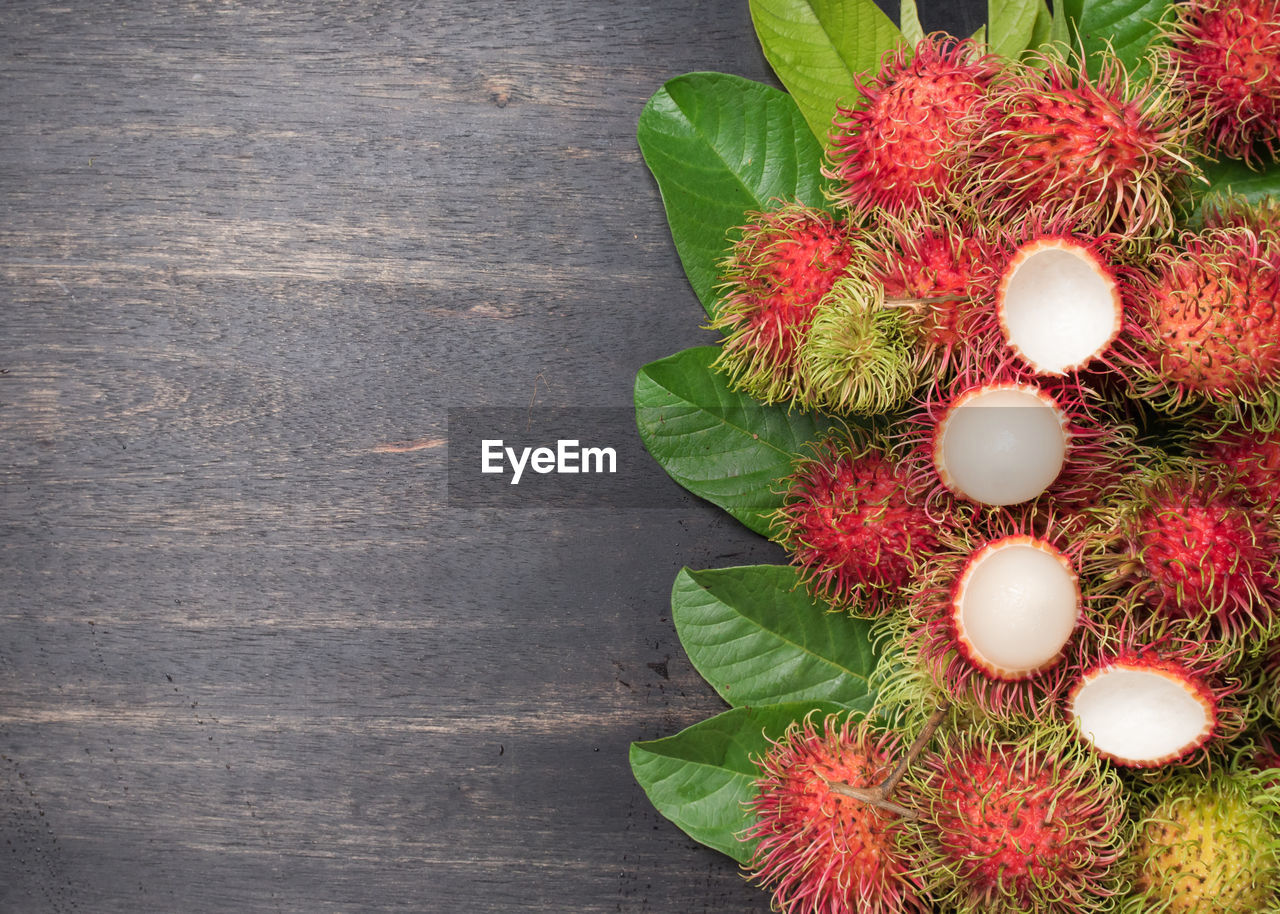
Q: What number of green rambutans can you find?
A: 2